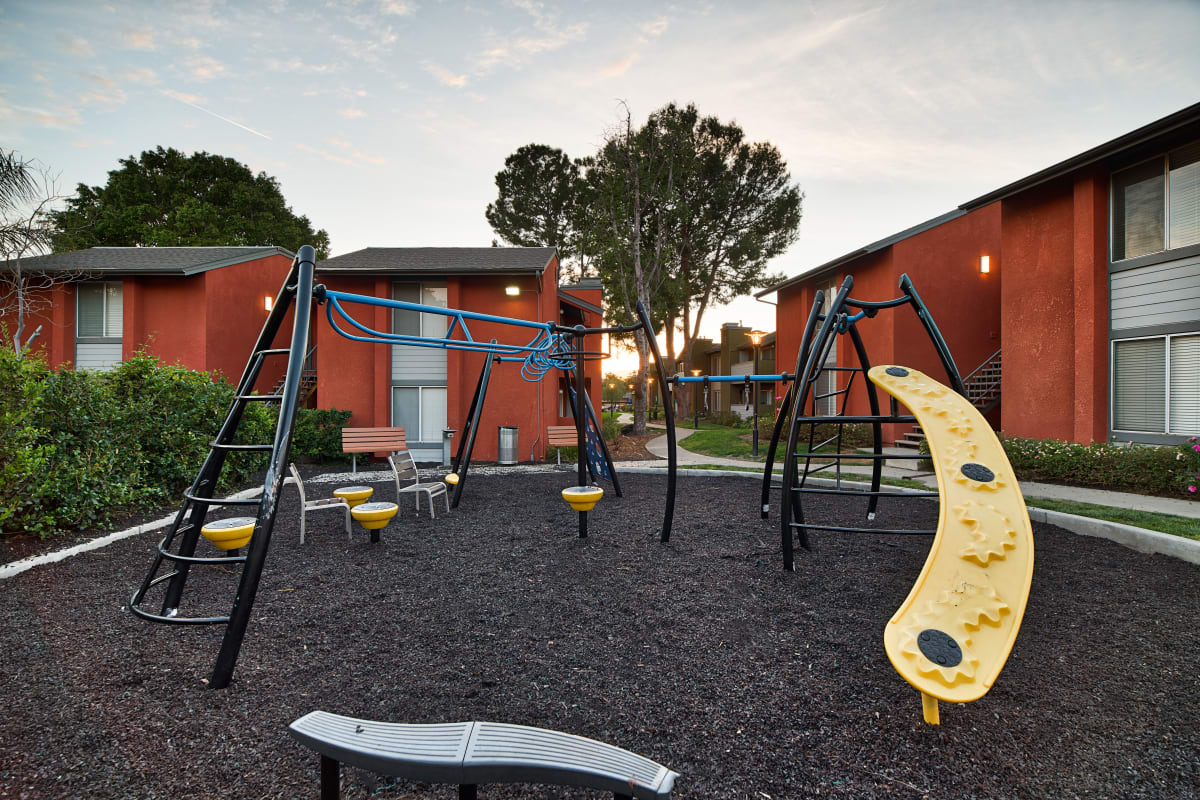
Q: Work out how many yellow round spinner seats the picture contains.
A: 4